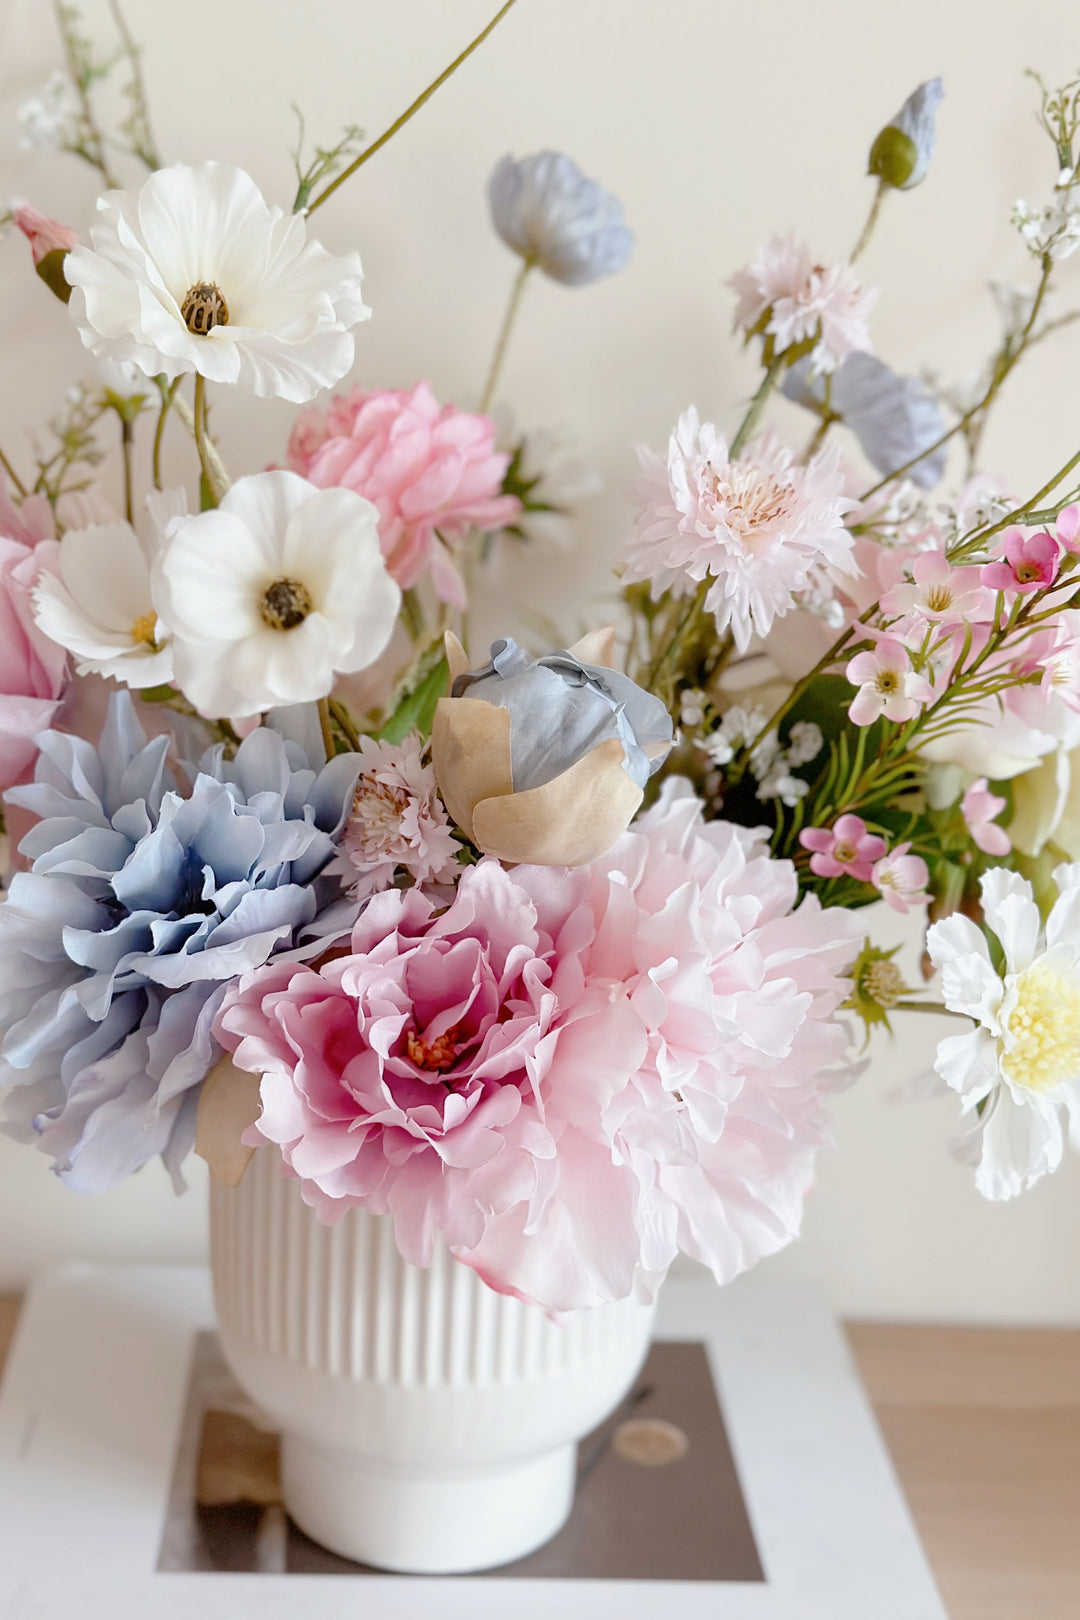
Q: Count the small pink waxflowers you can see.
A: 8